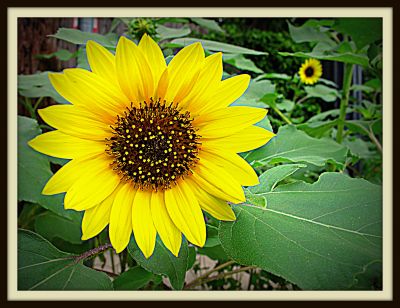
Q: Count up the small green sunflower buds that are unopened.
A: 1